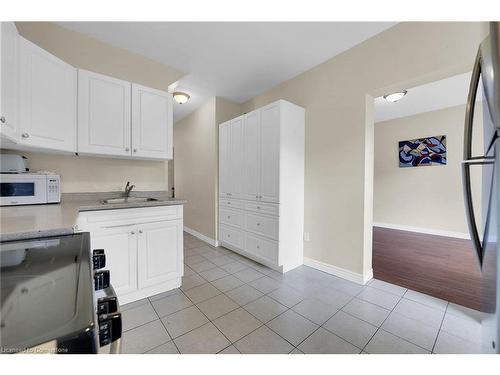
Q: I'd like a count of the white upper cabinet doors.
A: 4